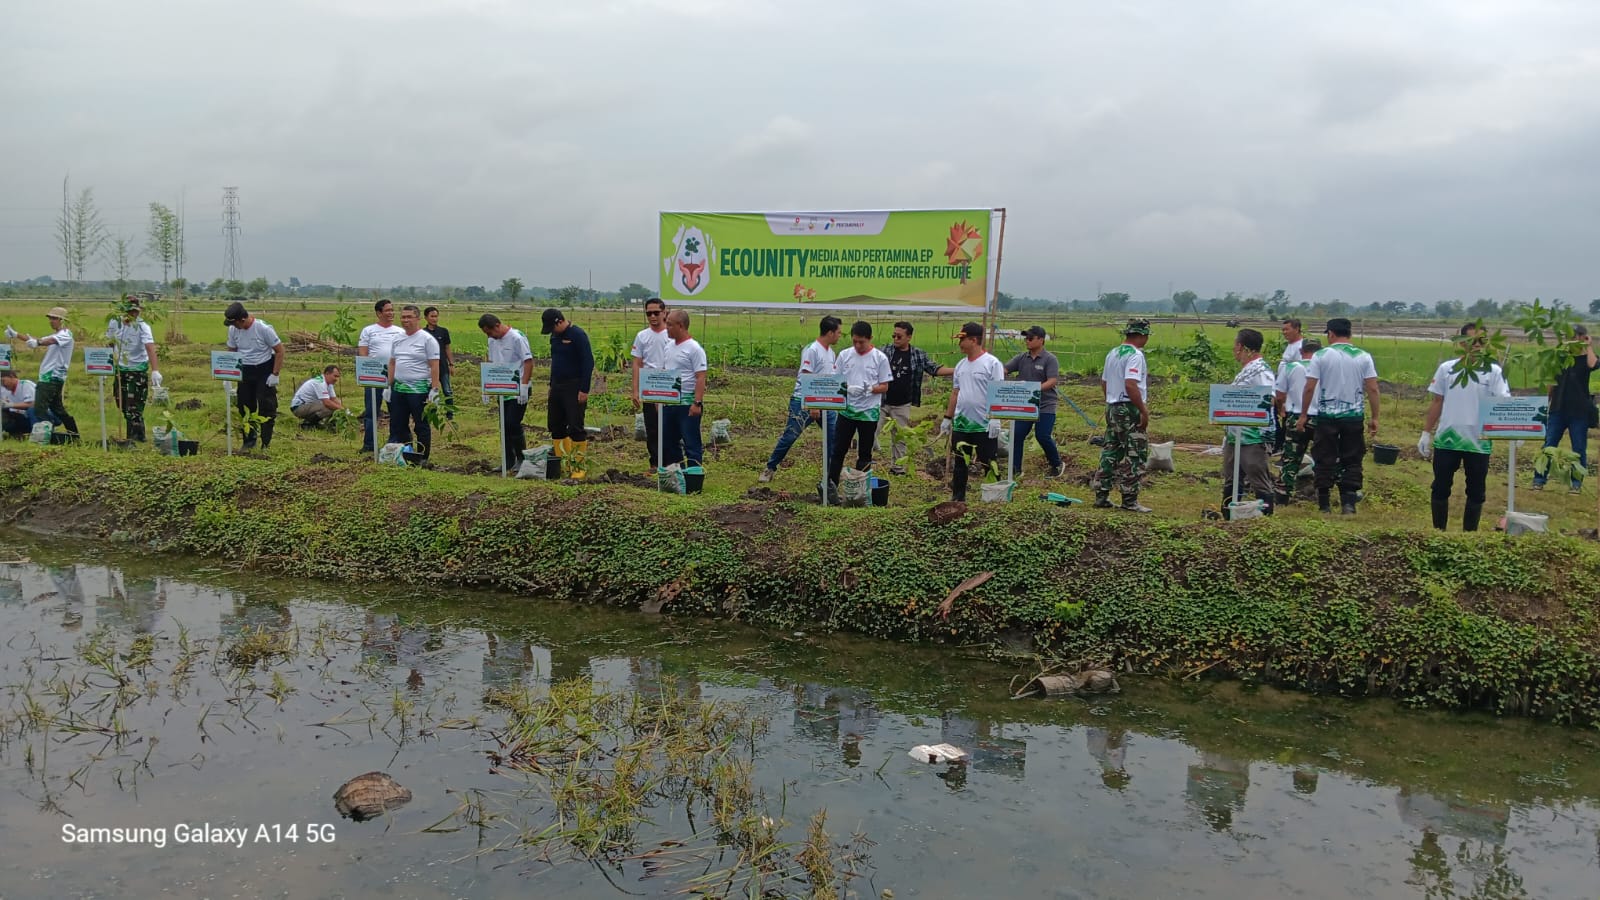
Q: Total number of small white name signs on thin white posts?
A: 10